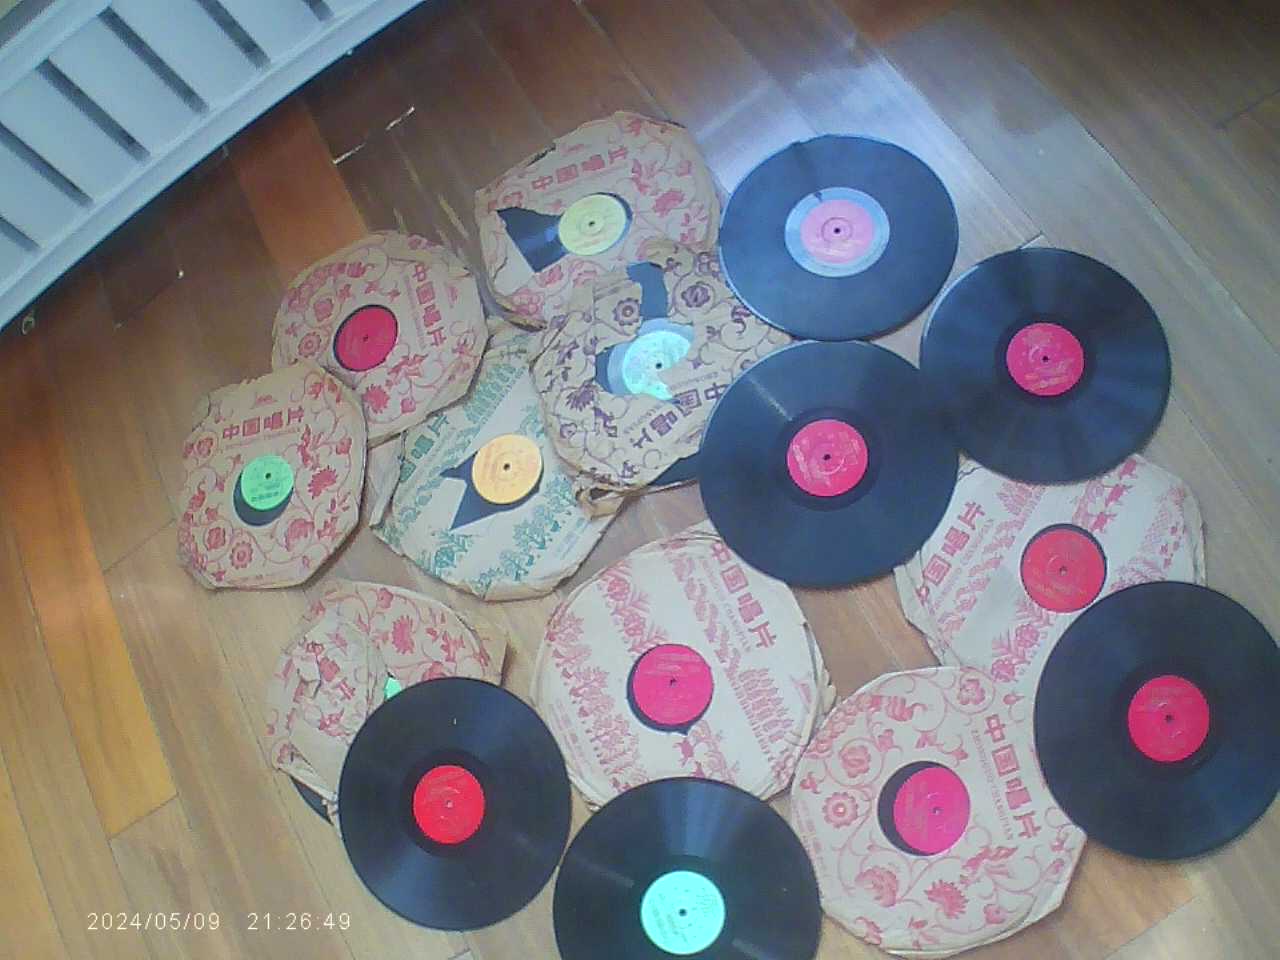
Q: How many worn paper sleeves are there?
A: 9